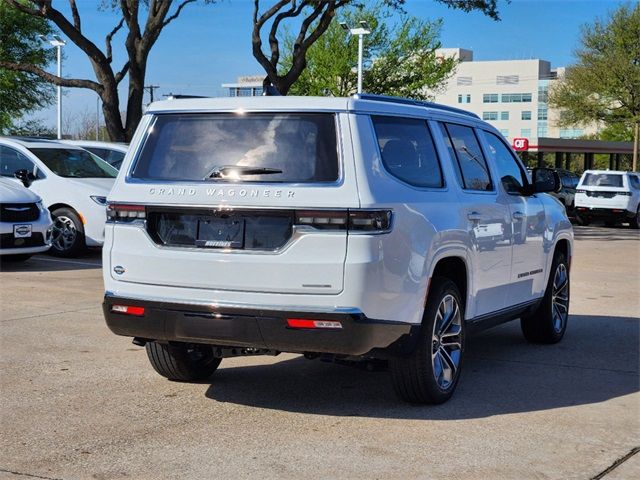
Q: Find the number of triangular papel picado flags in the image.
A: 0